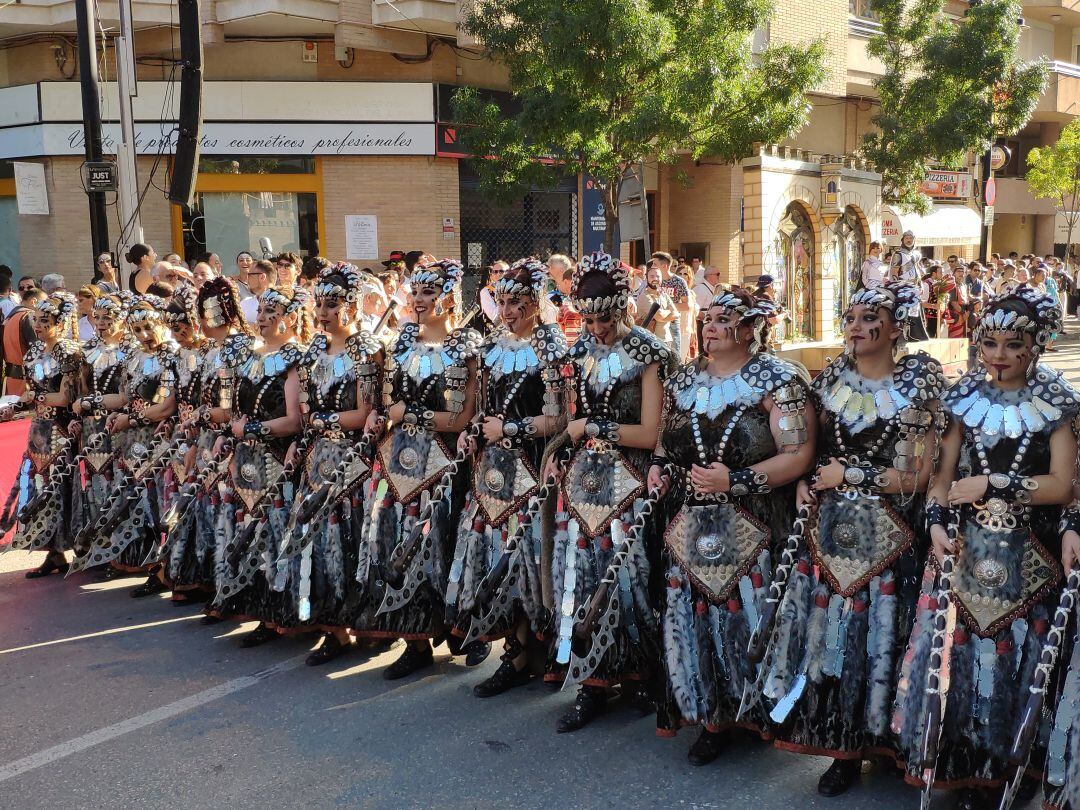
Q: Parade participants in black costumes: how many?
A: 13